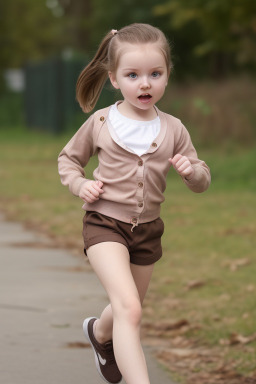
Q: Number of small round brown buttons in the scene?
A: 6